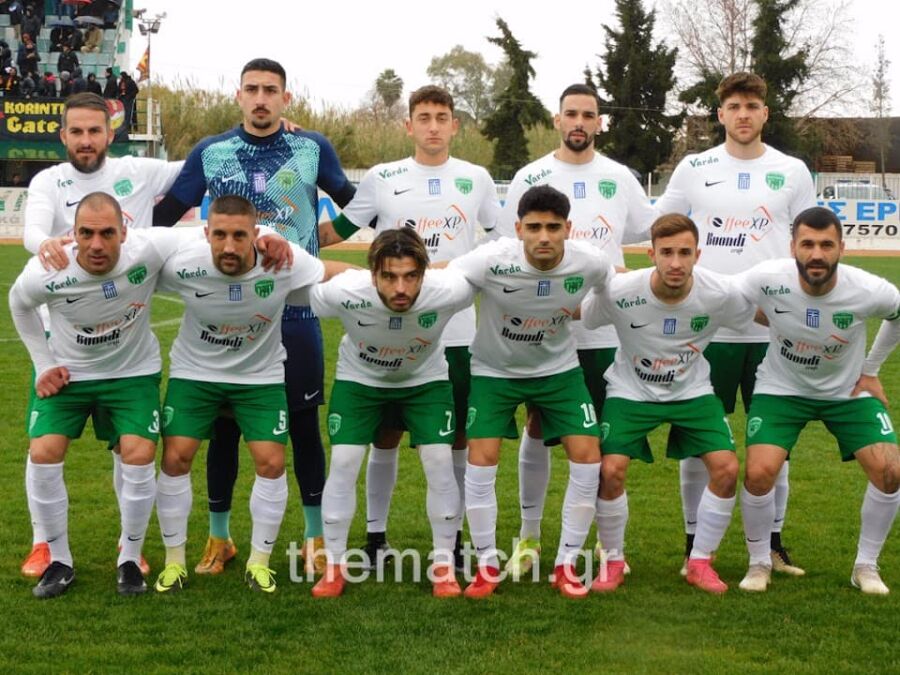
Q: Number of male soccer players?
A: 11